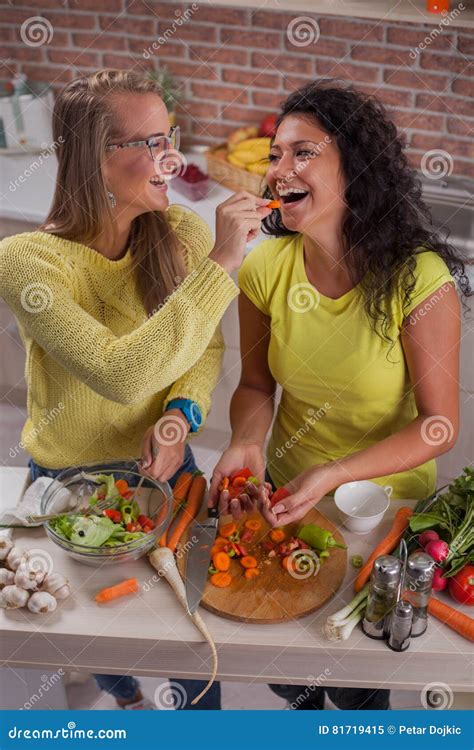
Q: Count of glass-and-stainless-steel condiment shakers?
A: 3